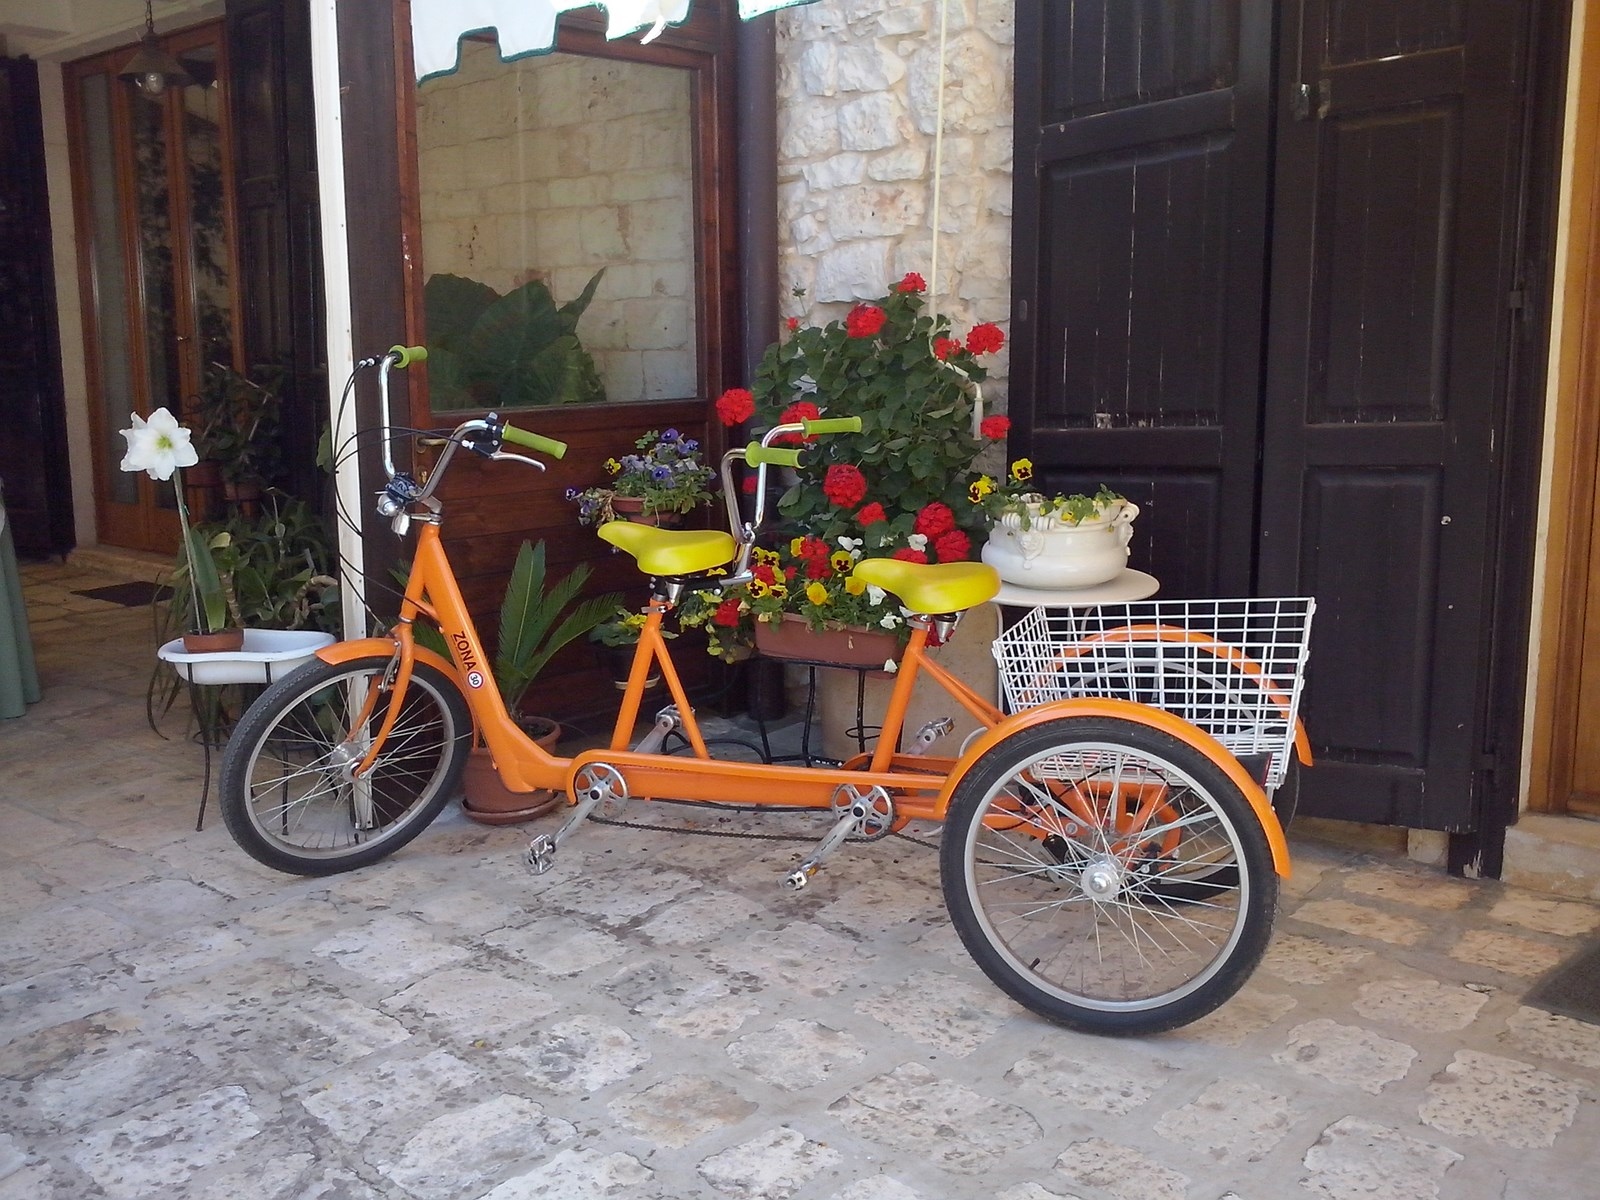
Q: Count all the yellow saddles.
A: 2